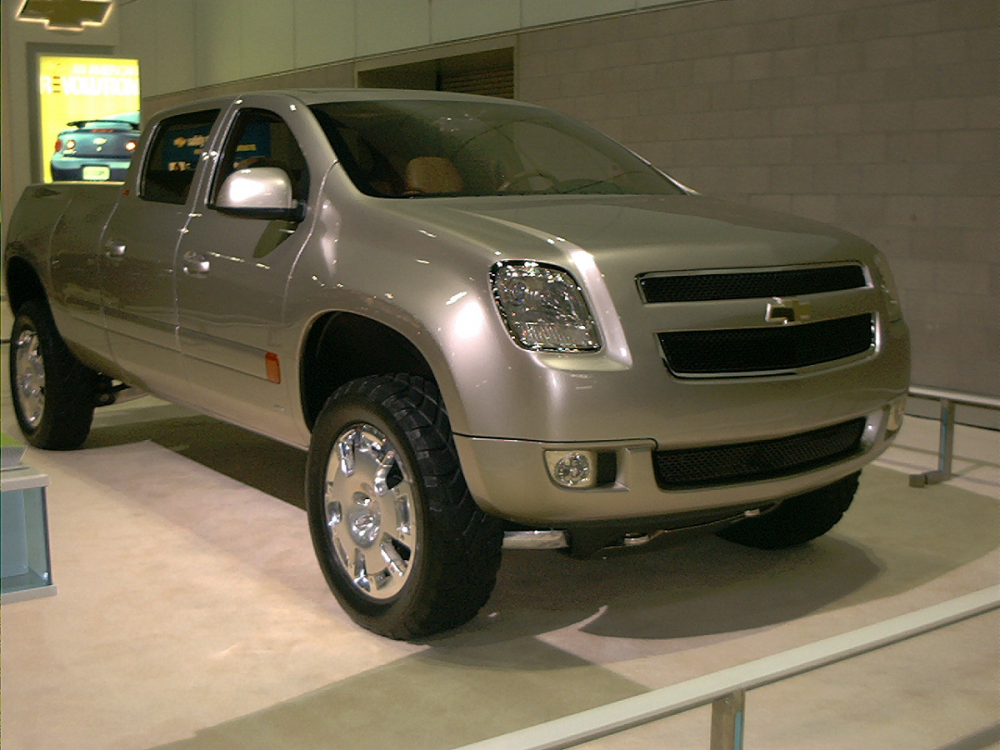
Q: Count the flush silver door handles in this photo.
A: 2